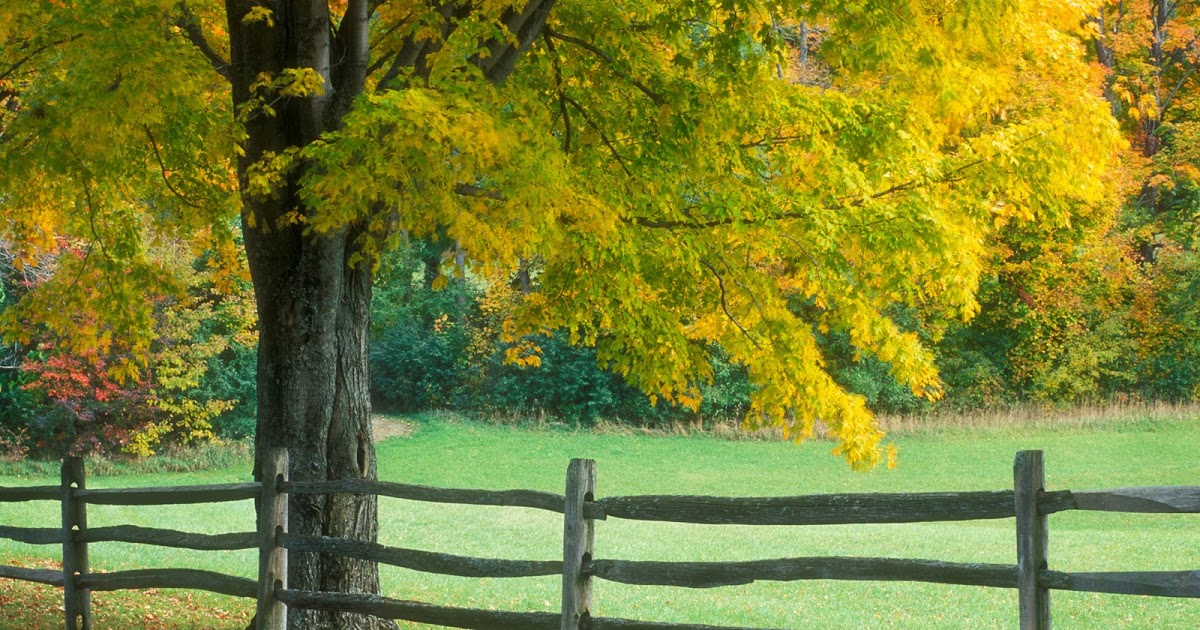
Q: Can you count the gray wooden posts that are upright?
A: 4